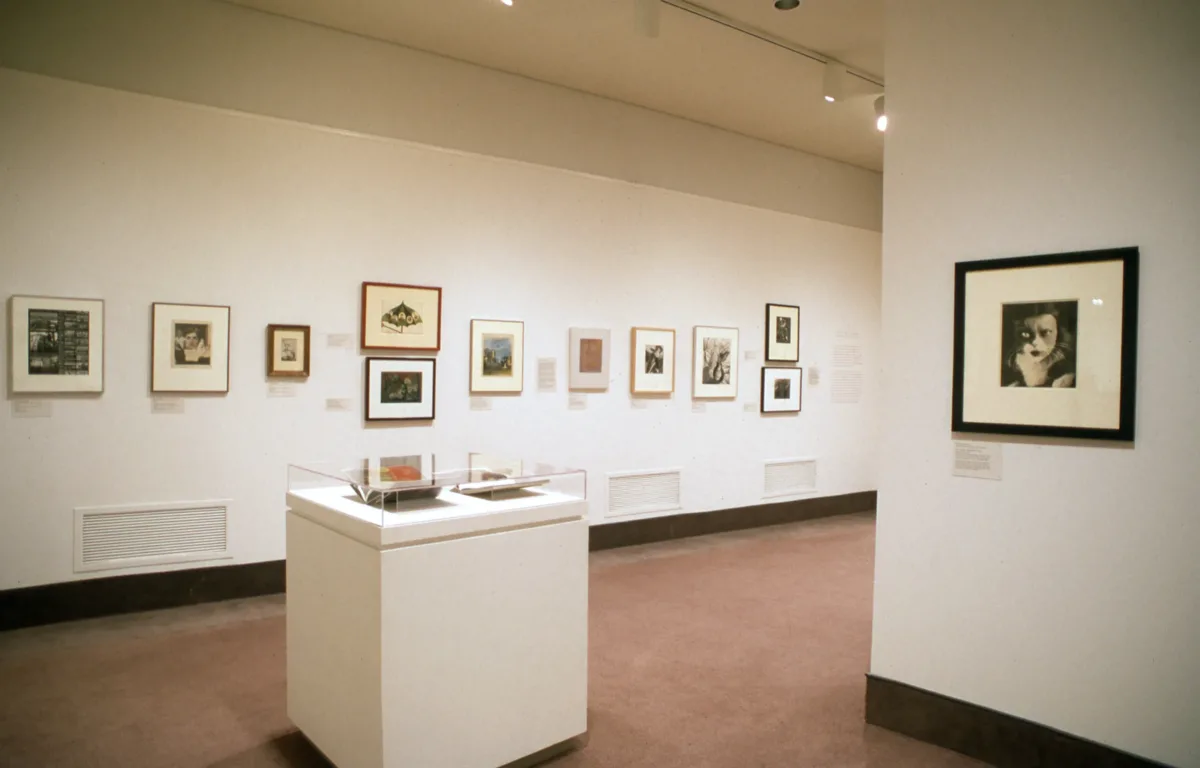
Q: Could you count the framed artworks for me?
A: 12